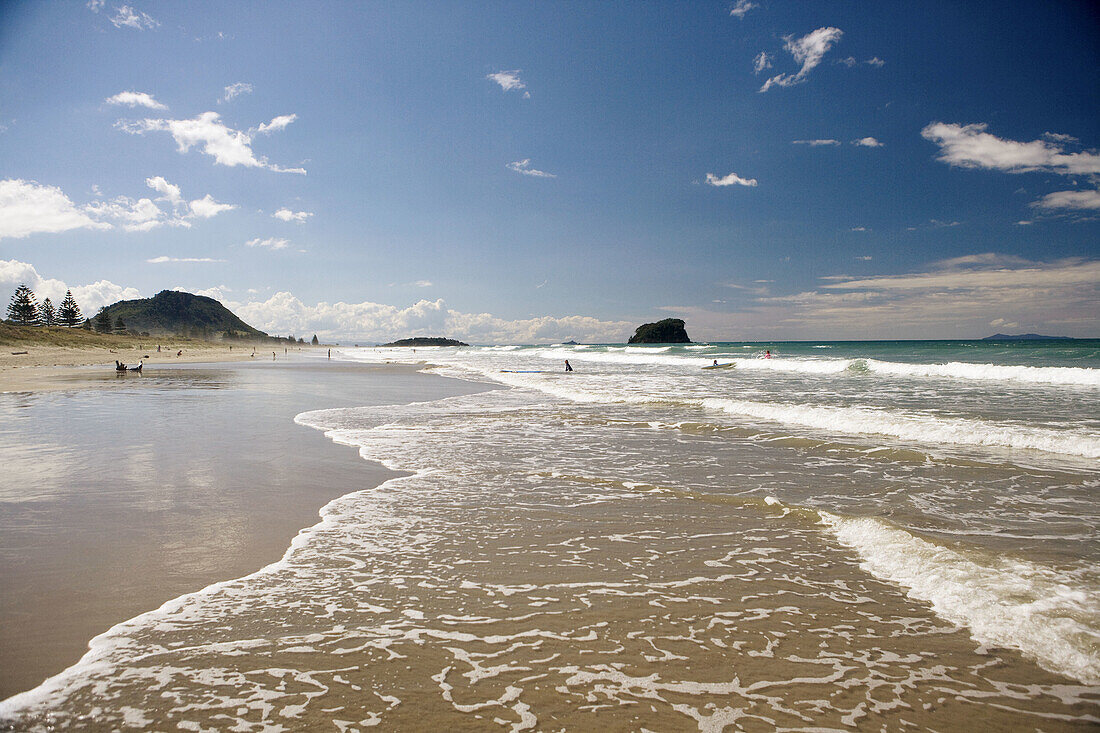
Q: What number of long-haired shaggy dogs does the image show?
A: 0